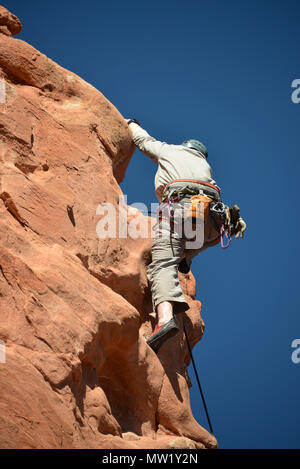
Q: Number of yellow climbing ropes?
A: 0